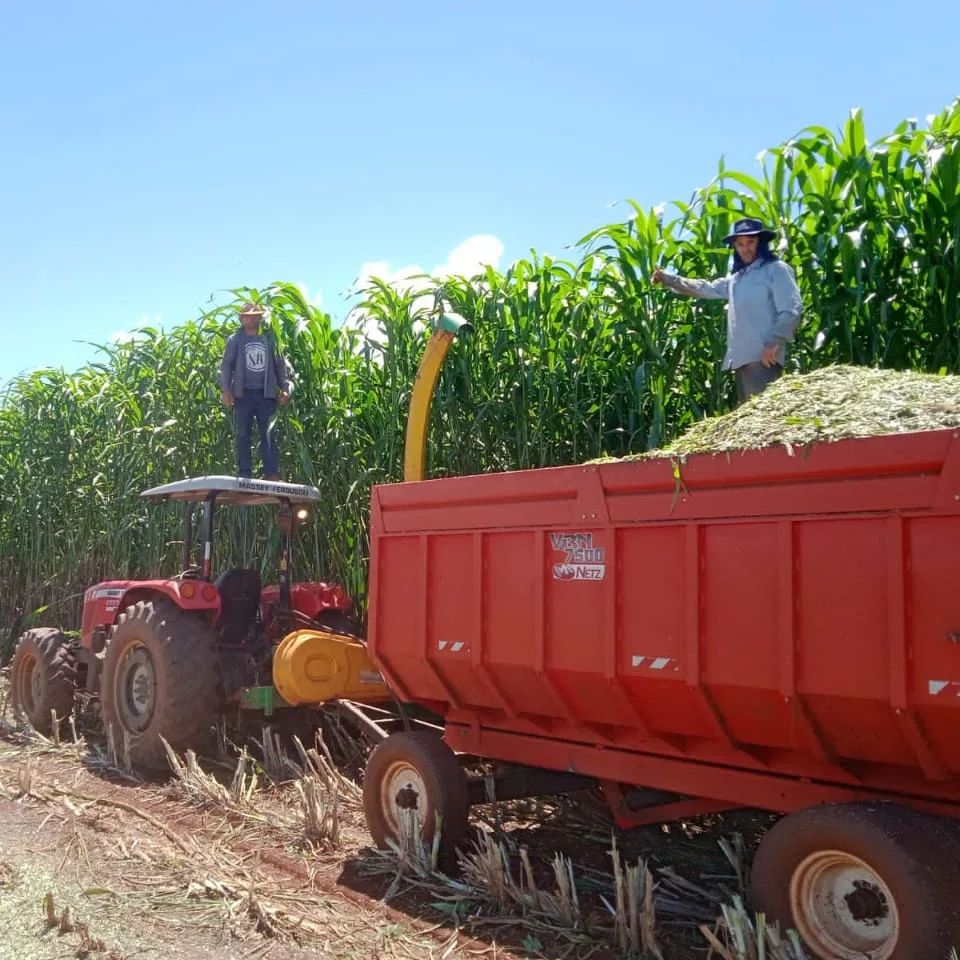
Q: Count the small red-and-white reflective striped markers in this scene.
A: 3